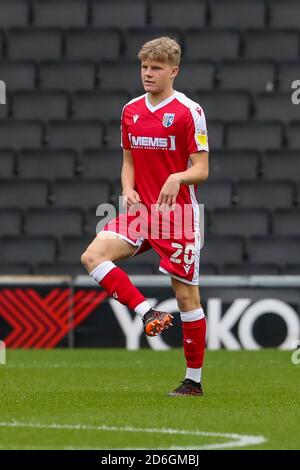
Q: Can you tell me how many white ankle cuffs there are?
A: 2